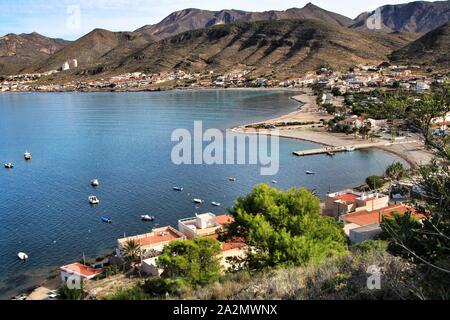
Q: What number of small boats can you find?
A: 13